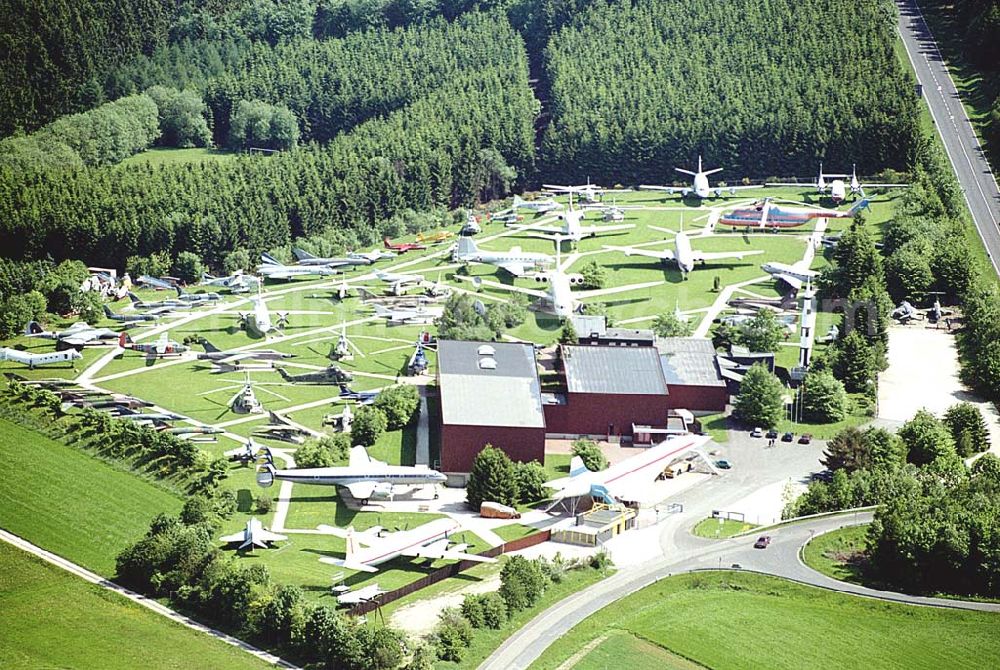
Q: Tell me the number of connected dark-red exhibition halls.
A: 3